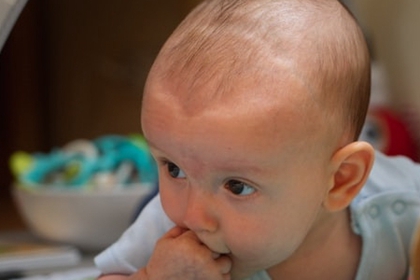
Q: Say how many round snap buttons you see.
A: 2